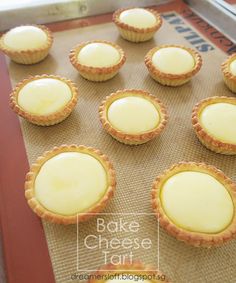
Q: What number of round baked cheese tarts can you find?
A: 11